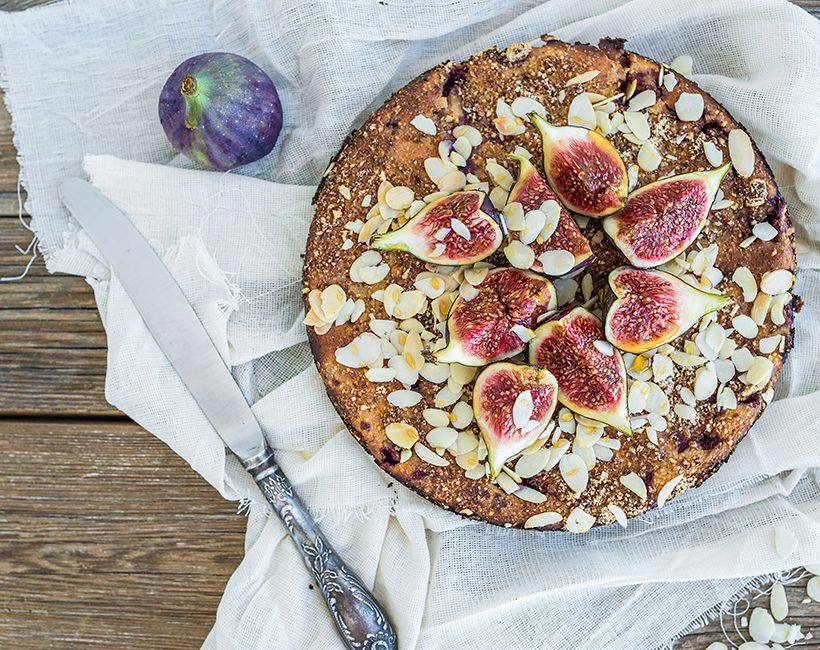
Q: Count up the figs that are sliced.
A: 8